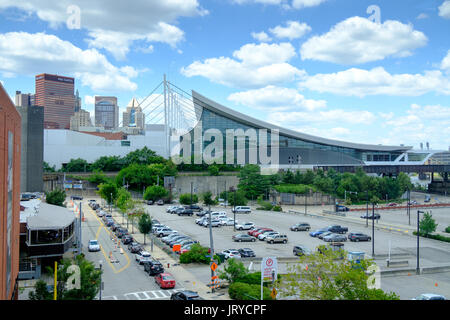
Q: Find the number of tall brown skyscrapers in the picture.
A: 1